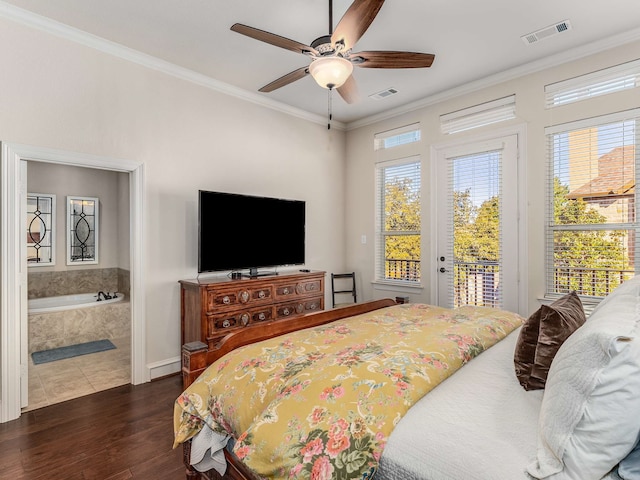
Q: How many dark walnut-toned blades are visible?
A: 5